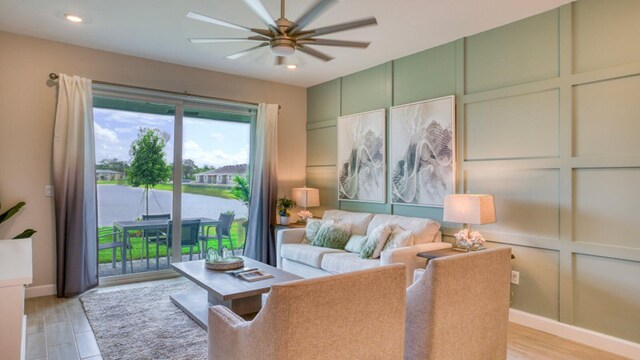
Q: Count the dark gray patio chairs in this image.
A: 4